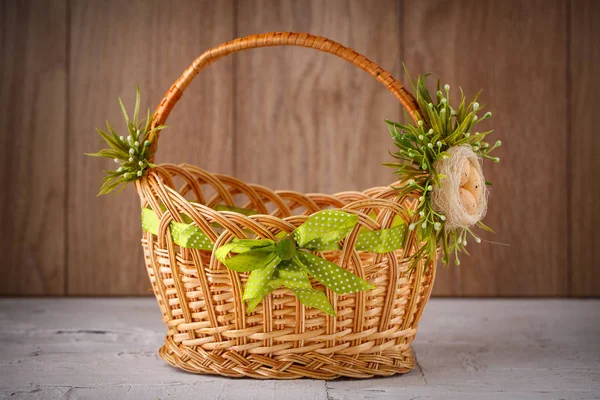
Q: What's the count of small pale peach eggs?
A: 3